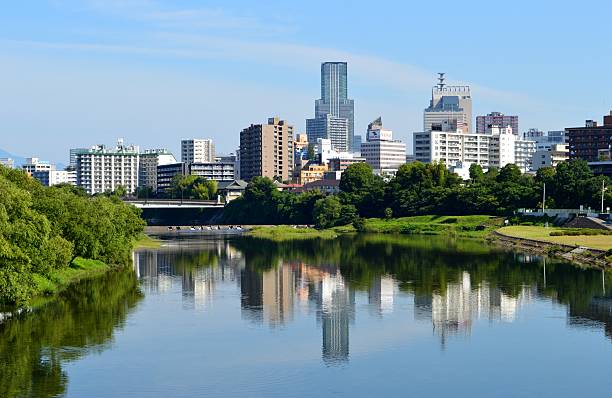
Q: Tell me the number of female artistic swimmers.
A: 0